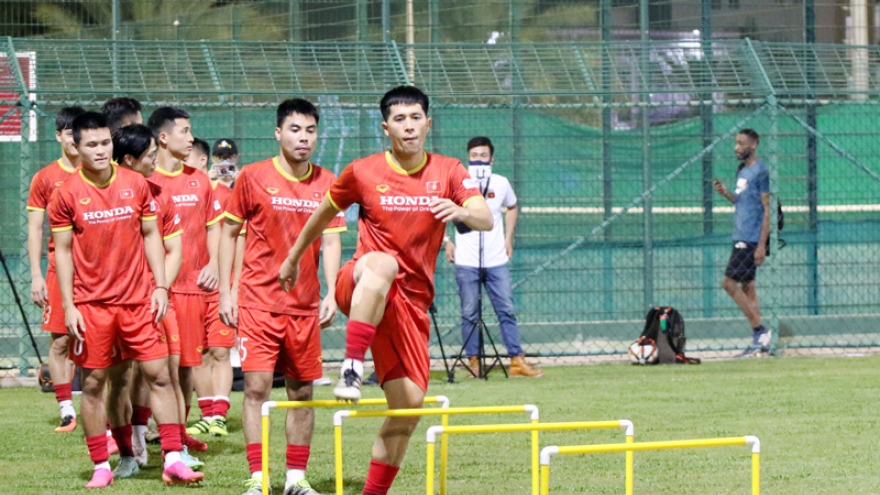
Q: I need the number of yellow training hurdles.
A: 4